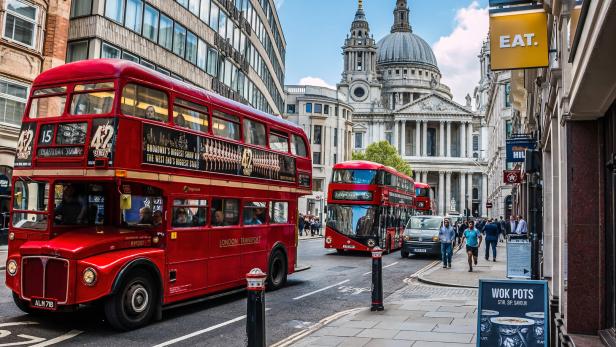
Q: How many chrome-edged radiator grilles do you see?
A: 1